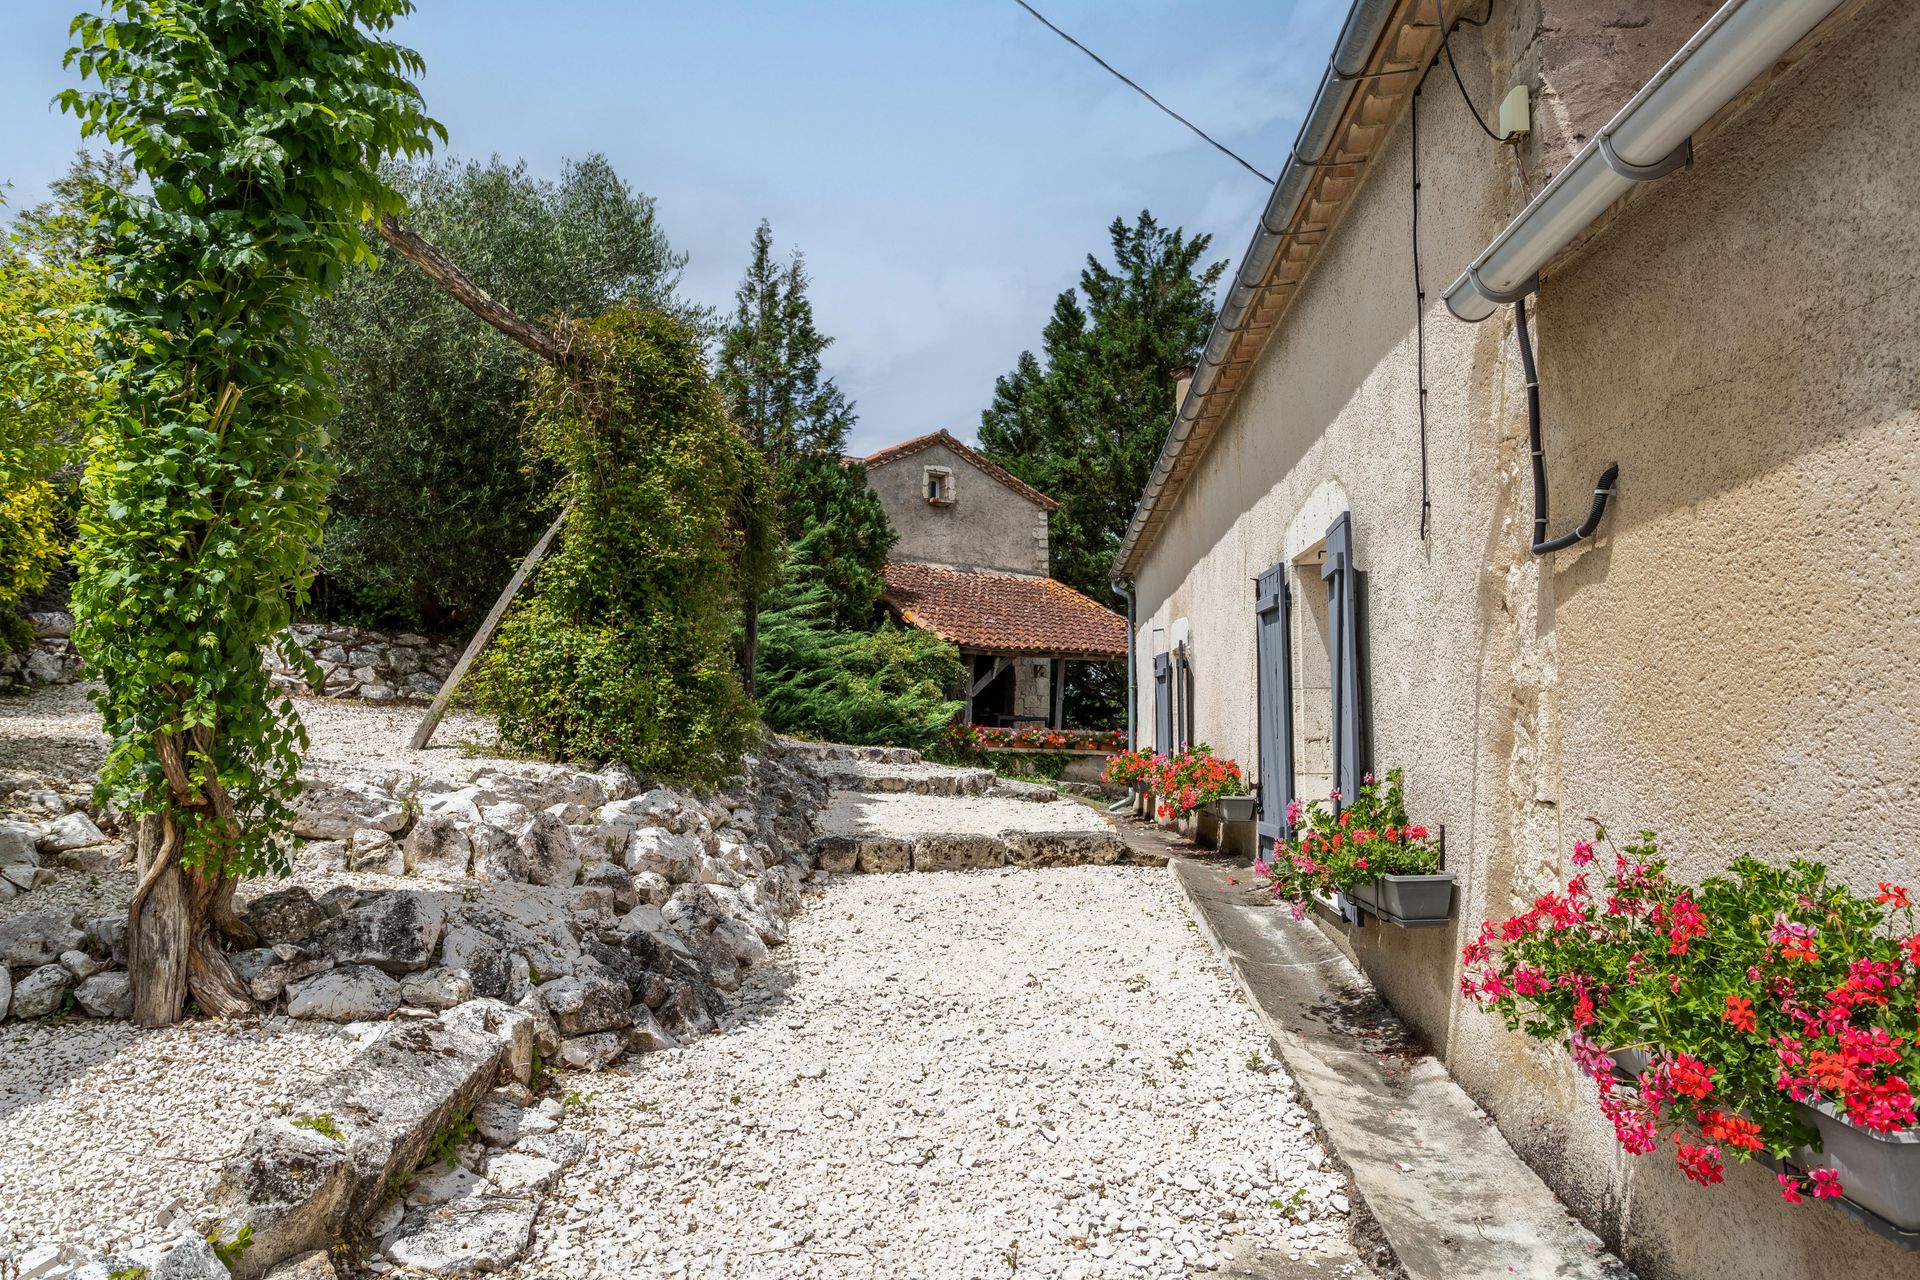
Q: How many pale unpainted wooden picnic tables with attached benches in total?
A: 0